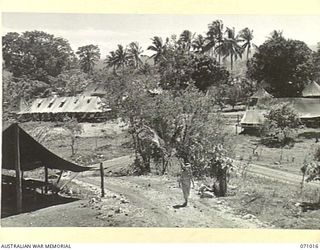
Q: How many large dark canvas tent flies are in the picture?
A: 1